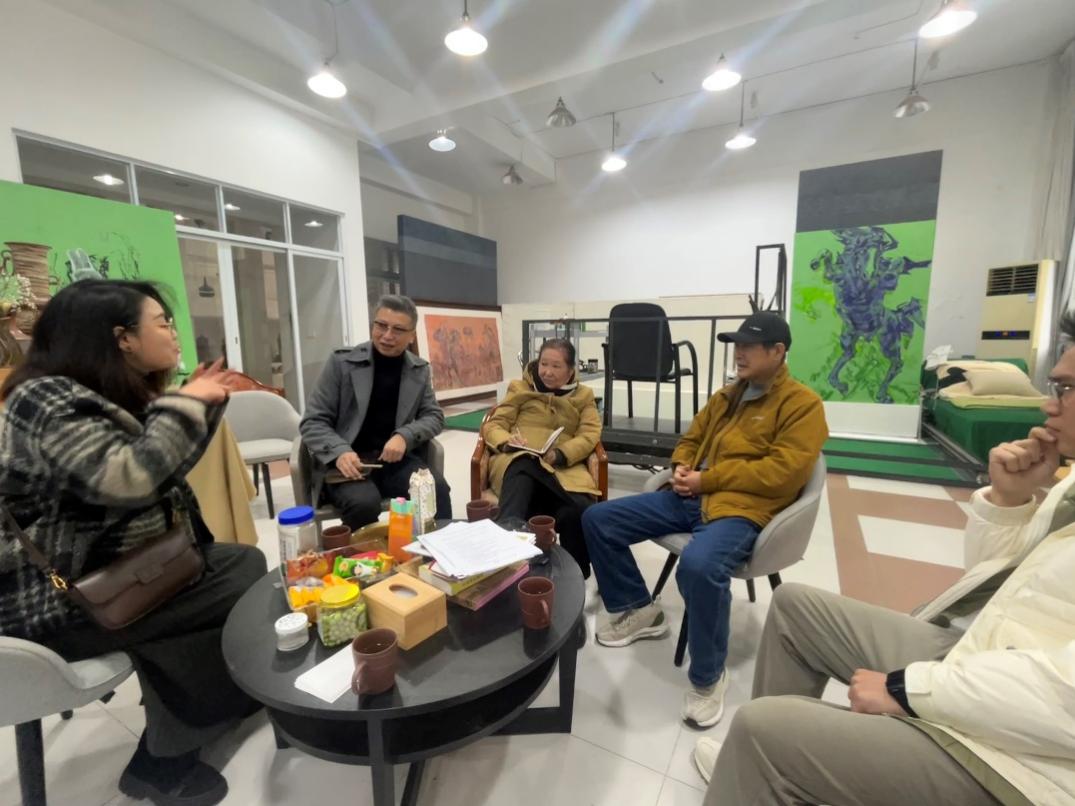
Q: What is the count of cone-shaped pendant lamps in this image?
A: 10